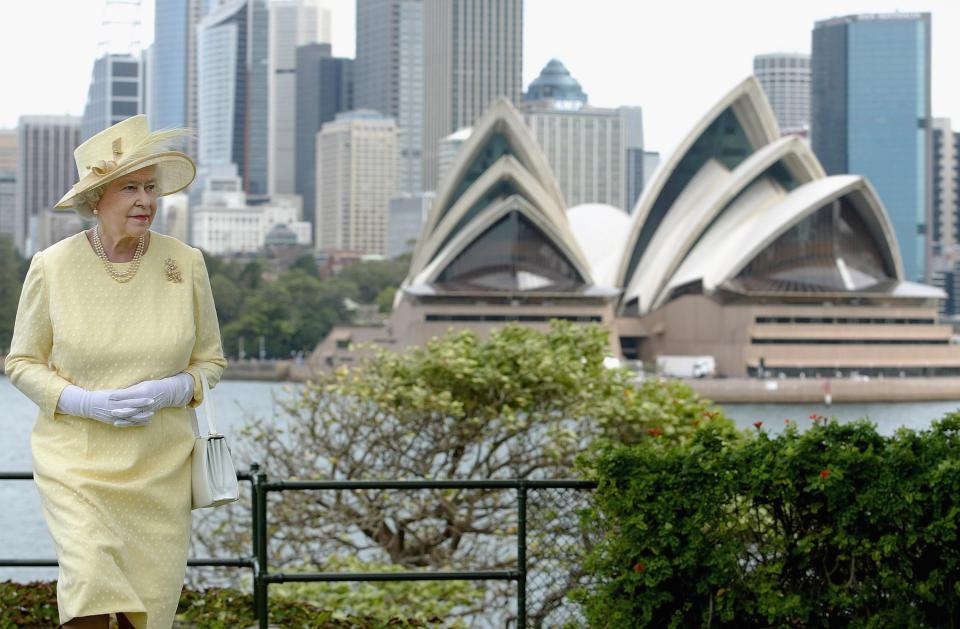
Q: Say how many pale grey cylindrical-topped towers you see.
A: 1